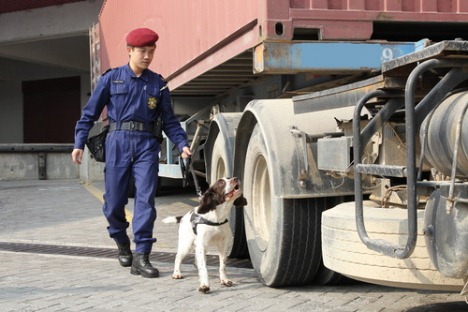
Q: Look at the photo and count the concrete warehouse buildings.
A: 1